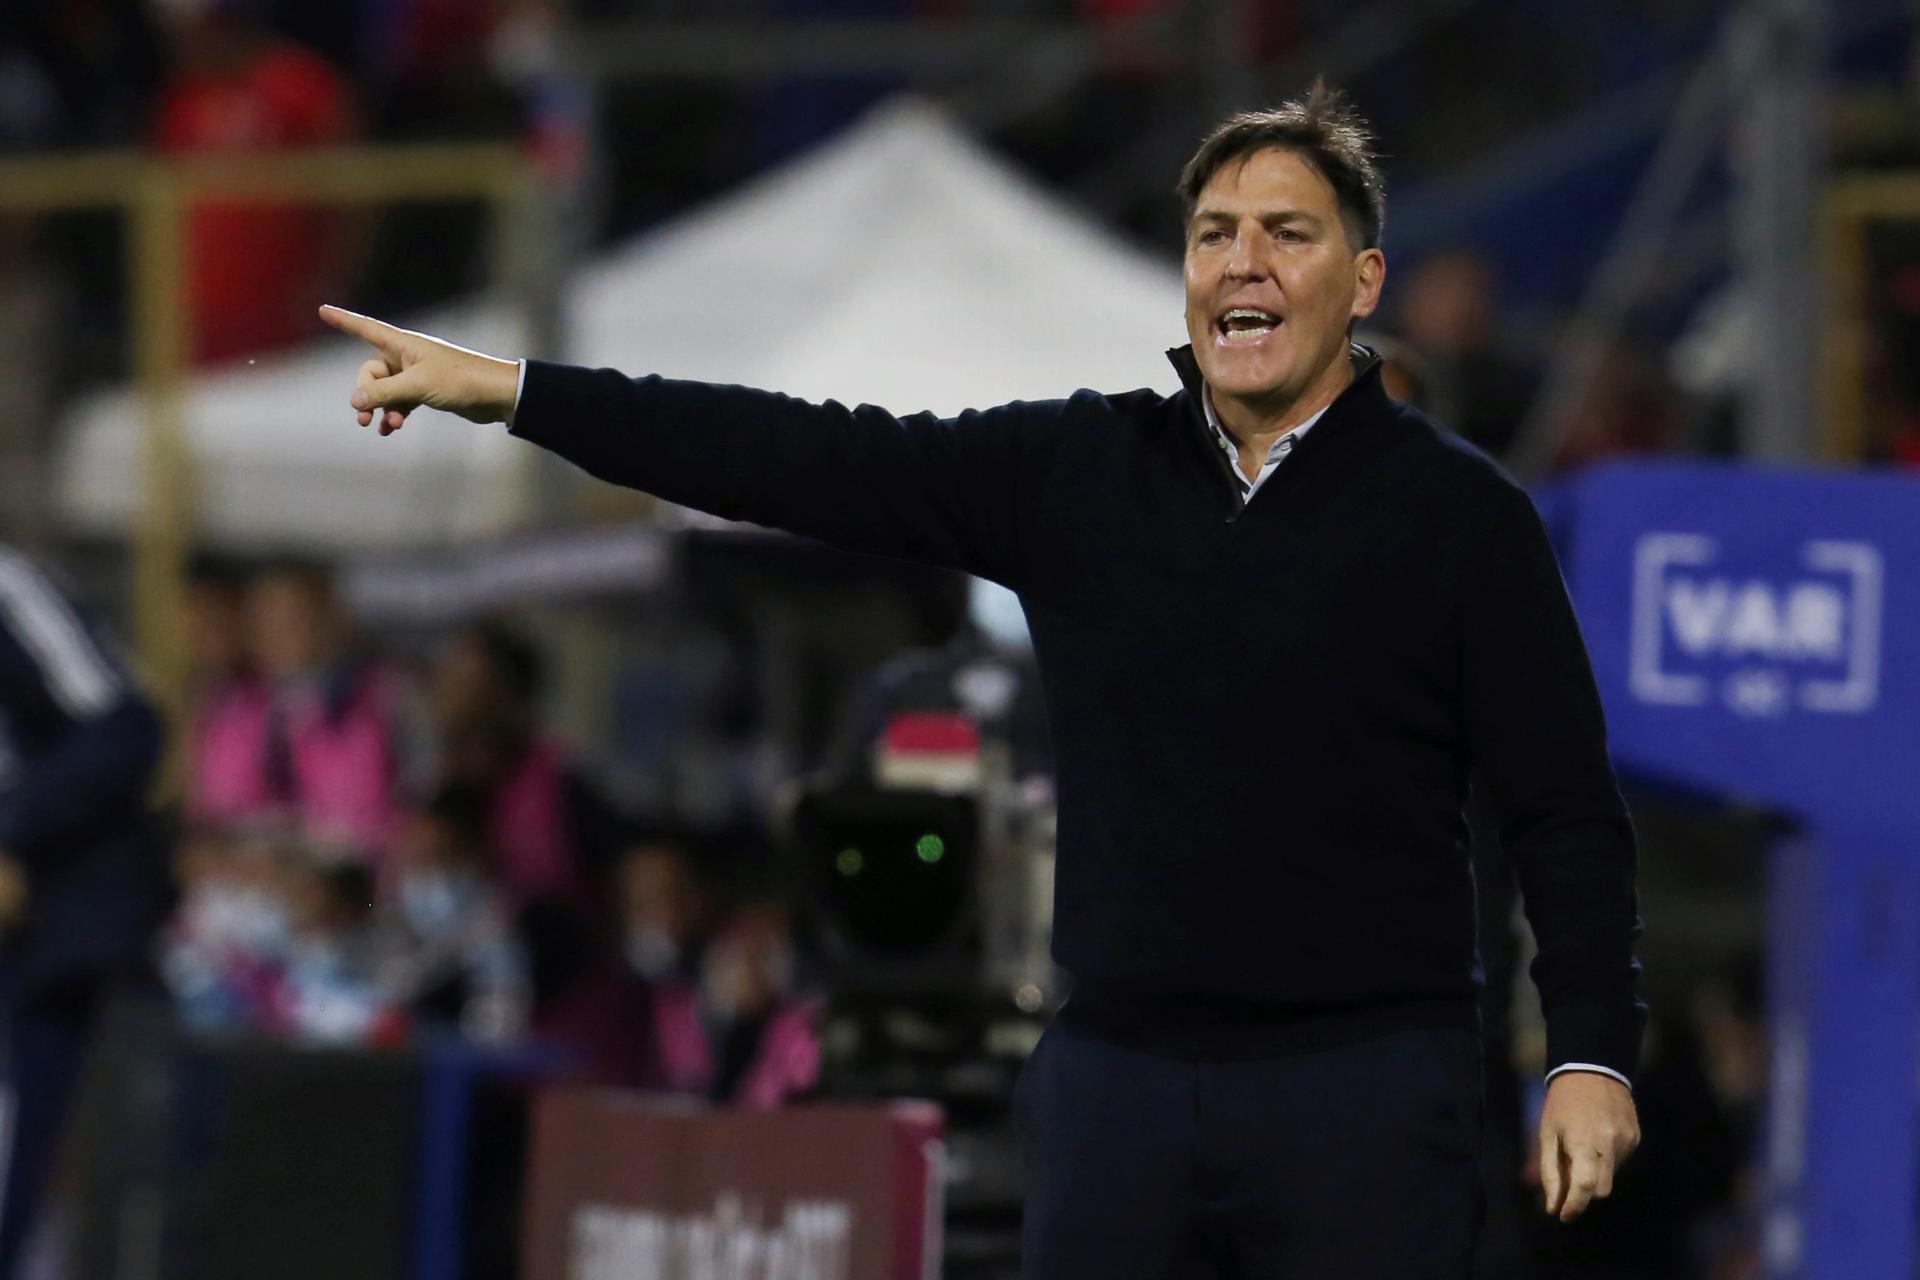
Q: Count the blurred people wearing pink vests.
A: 4